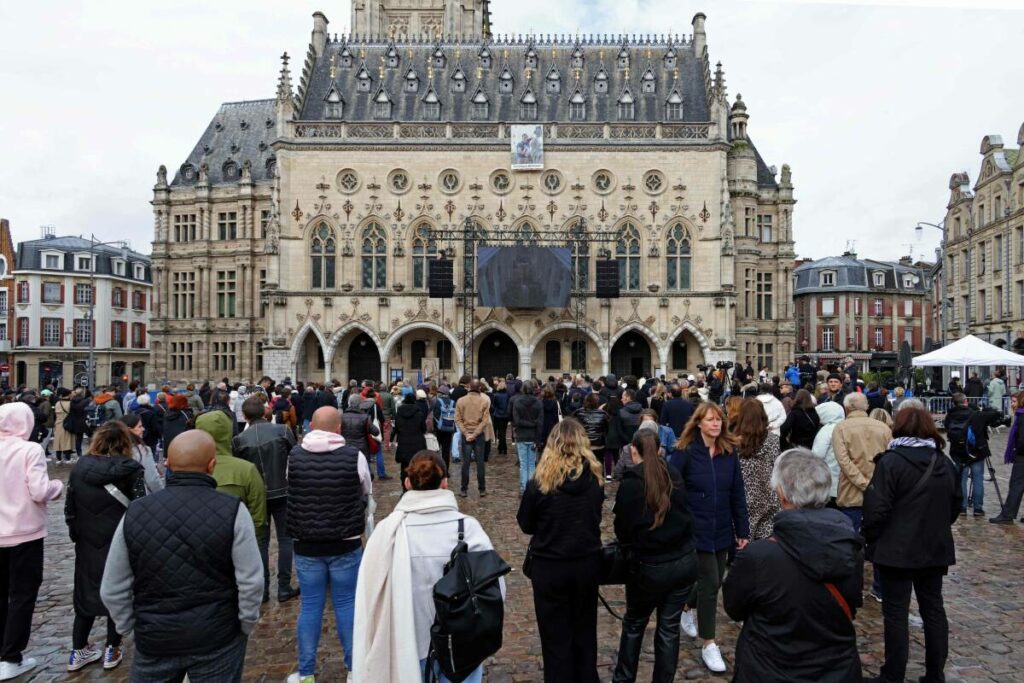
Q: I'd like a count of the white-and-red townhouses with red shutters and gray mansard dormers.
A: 1